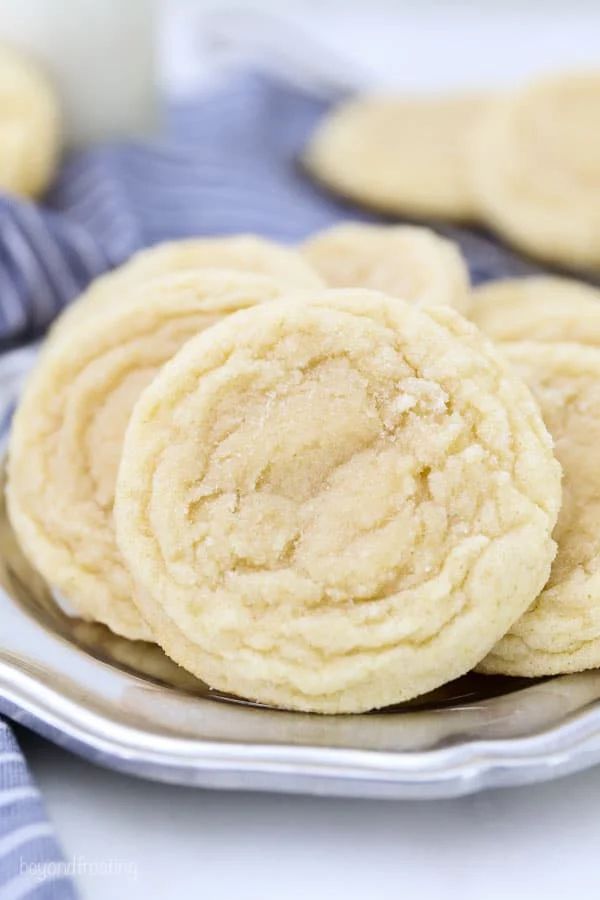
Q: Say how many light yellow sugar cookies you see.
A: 9